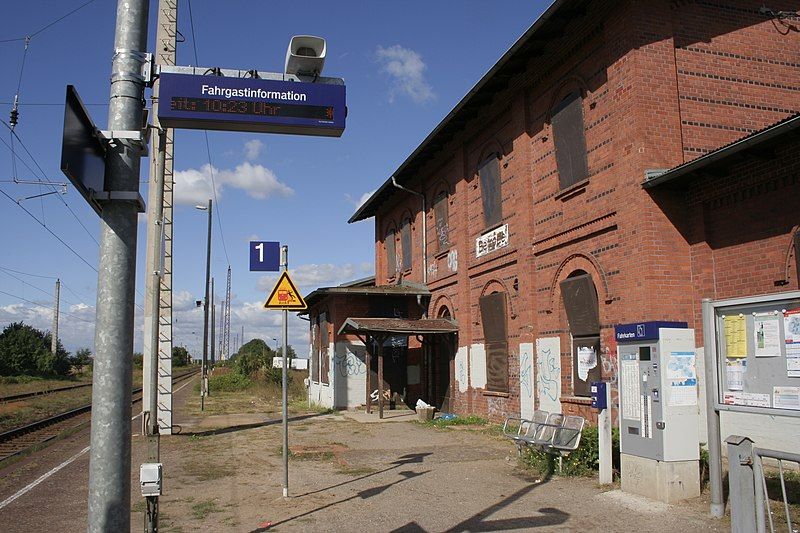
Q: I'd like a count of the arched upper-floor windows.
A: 5